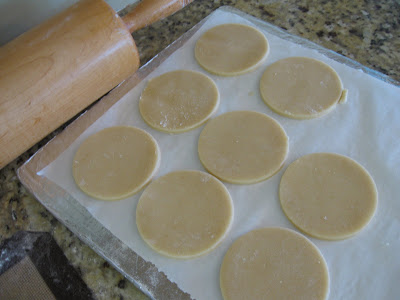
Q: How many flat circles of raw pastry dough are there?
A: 8